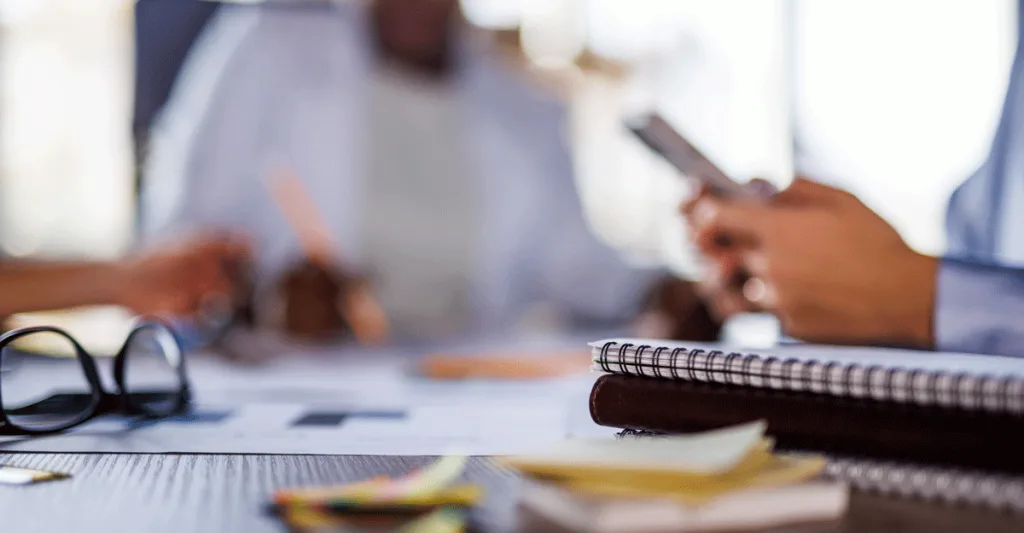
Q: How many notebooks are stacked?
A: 3